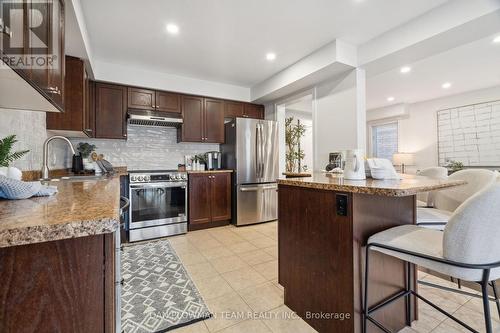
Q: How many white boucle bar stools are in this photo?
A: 3